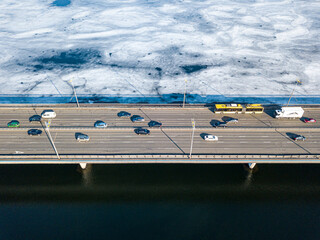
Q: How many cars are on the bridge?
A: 15